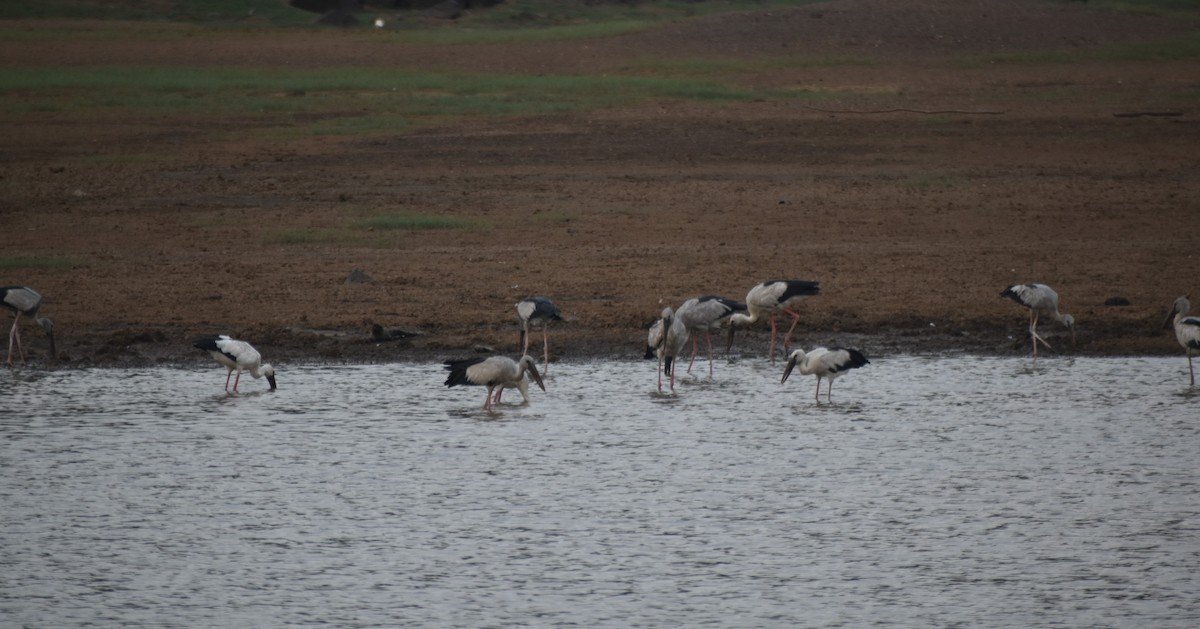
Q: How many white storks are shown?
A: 11